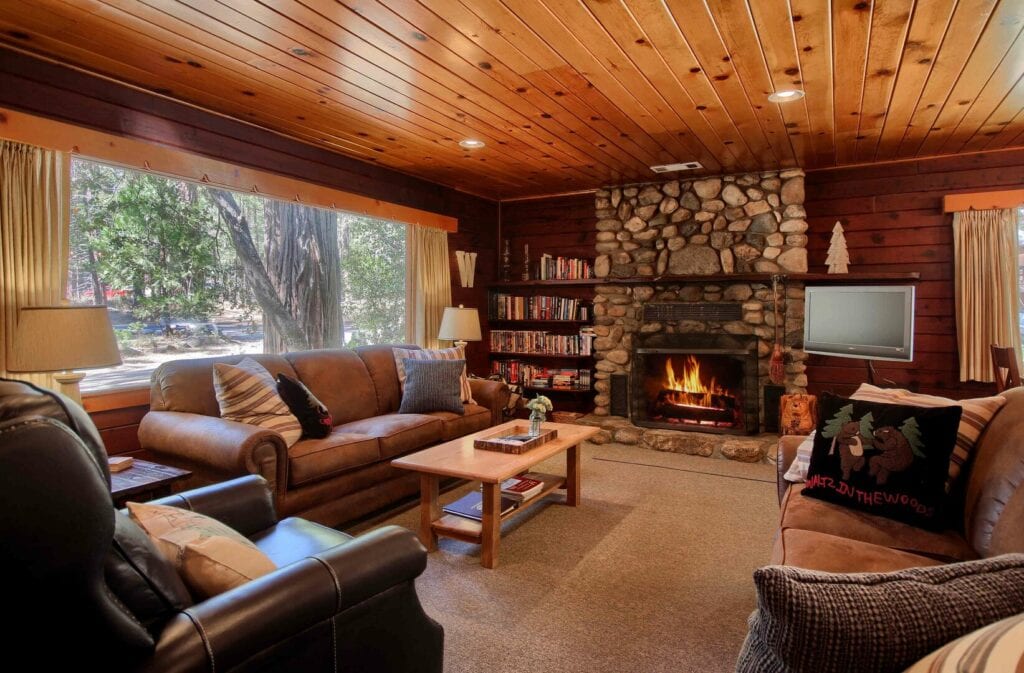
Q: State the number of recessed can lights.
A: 2